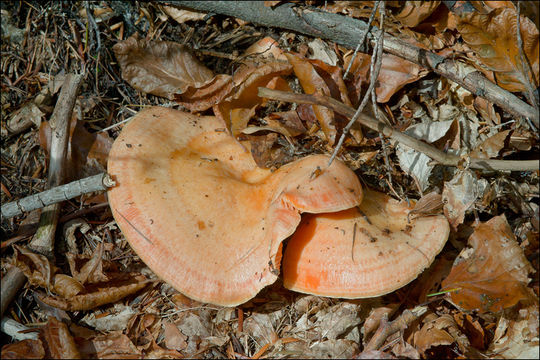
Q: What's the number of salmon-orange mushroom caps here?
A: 2